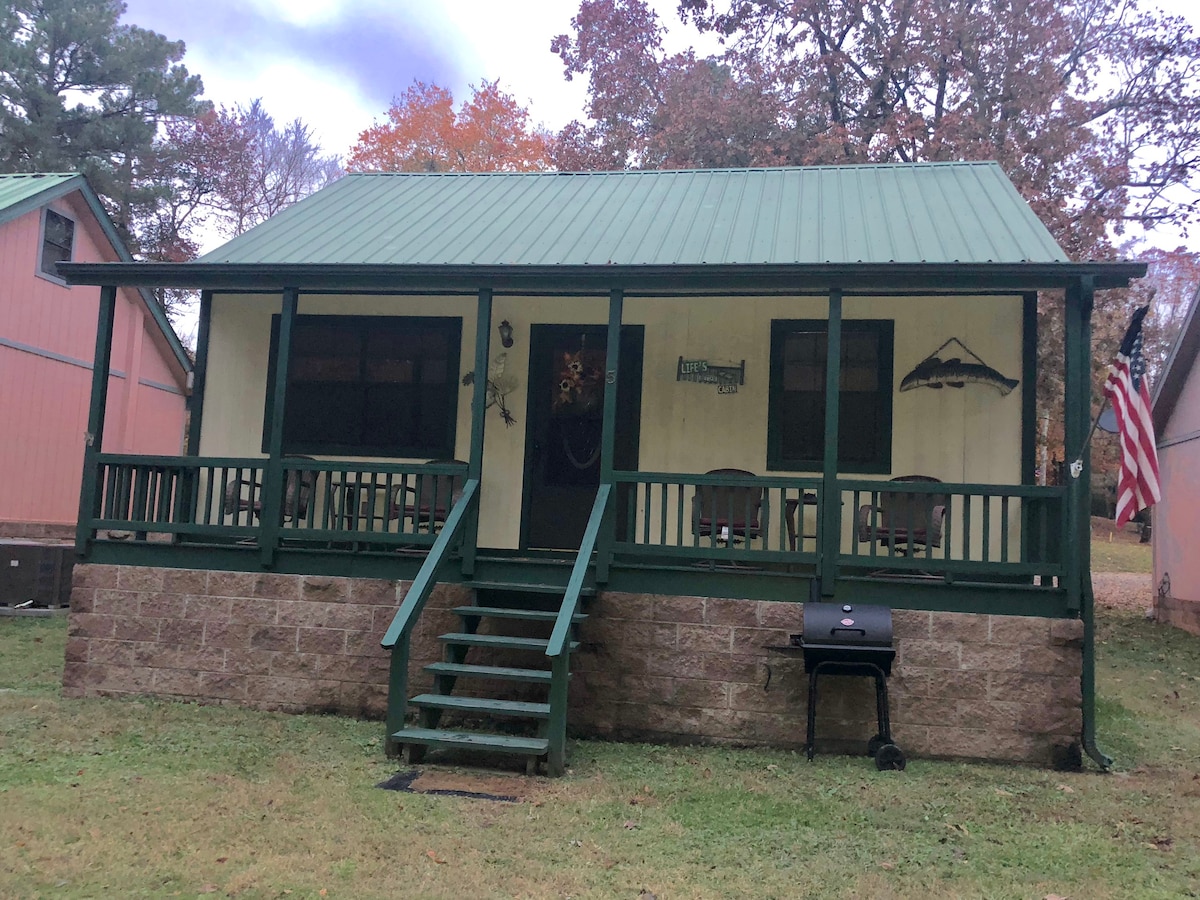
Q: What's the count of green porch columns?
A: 6